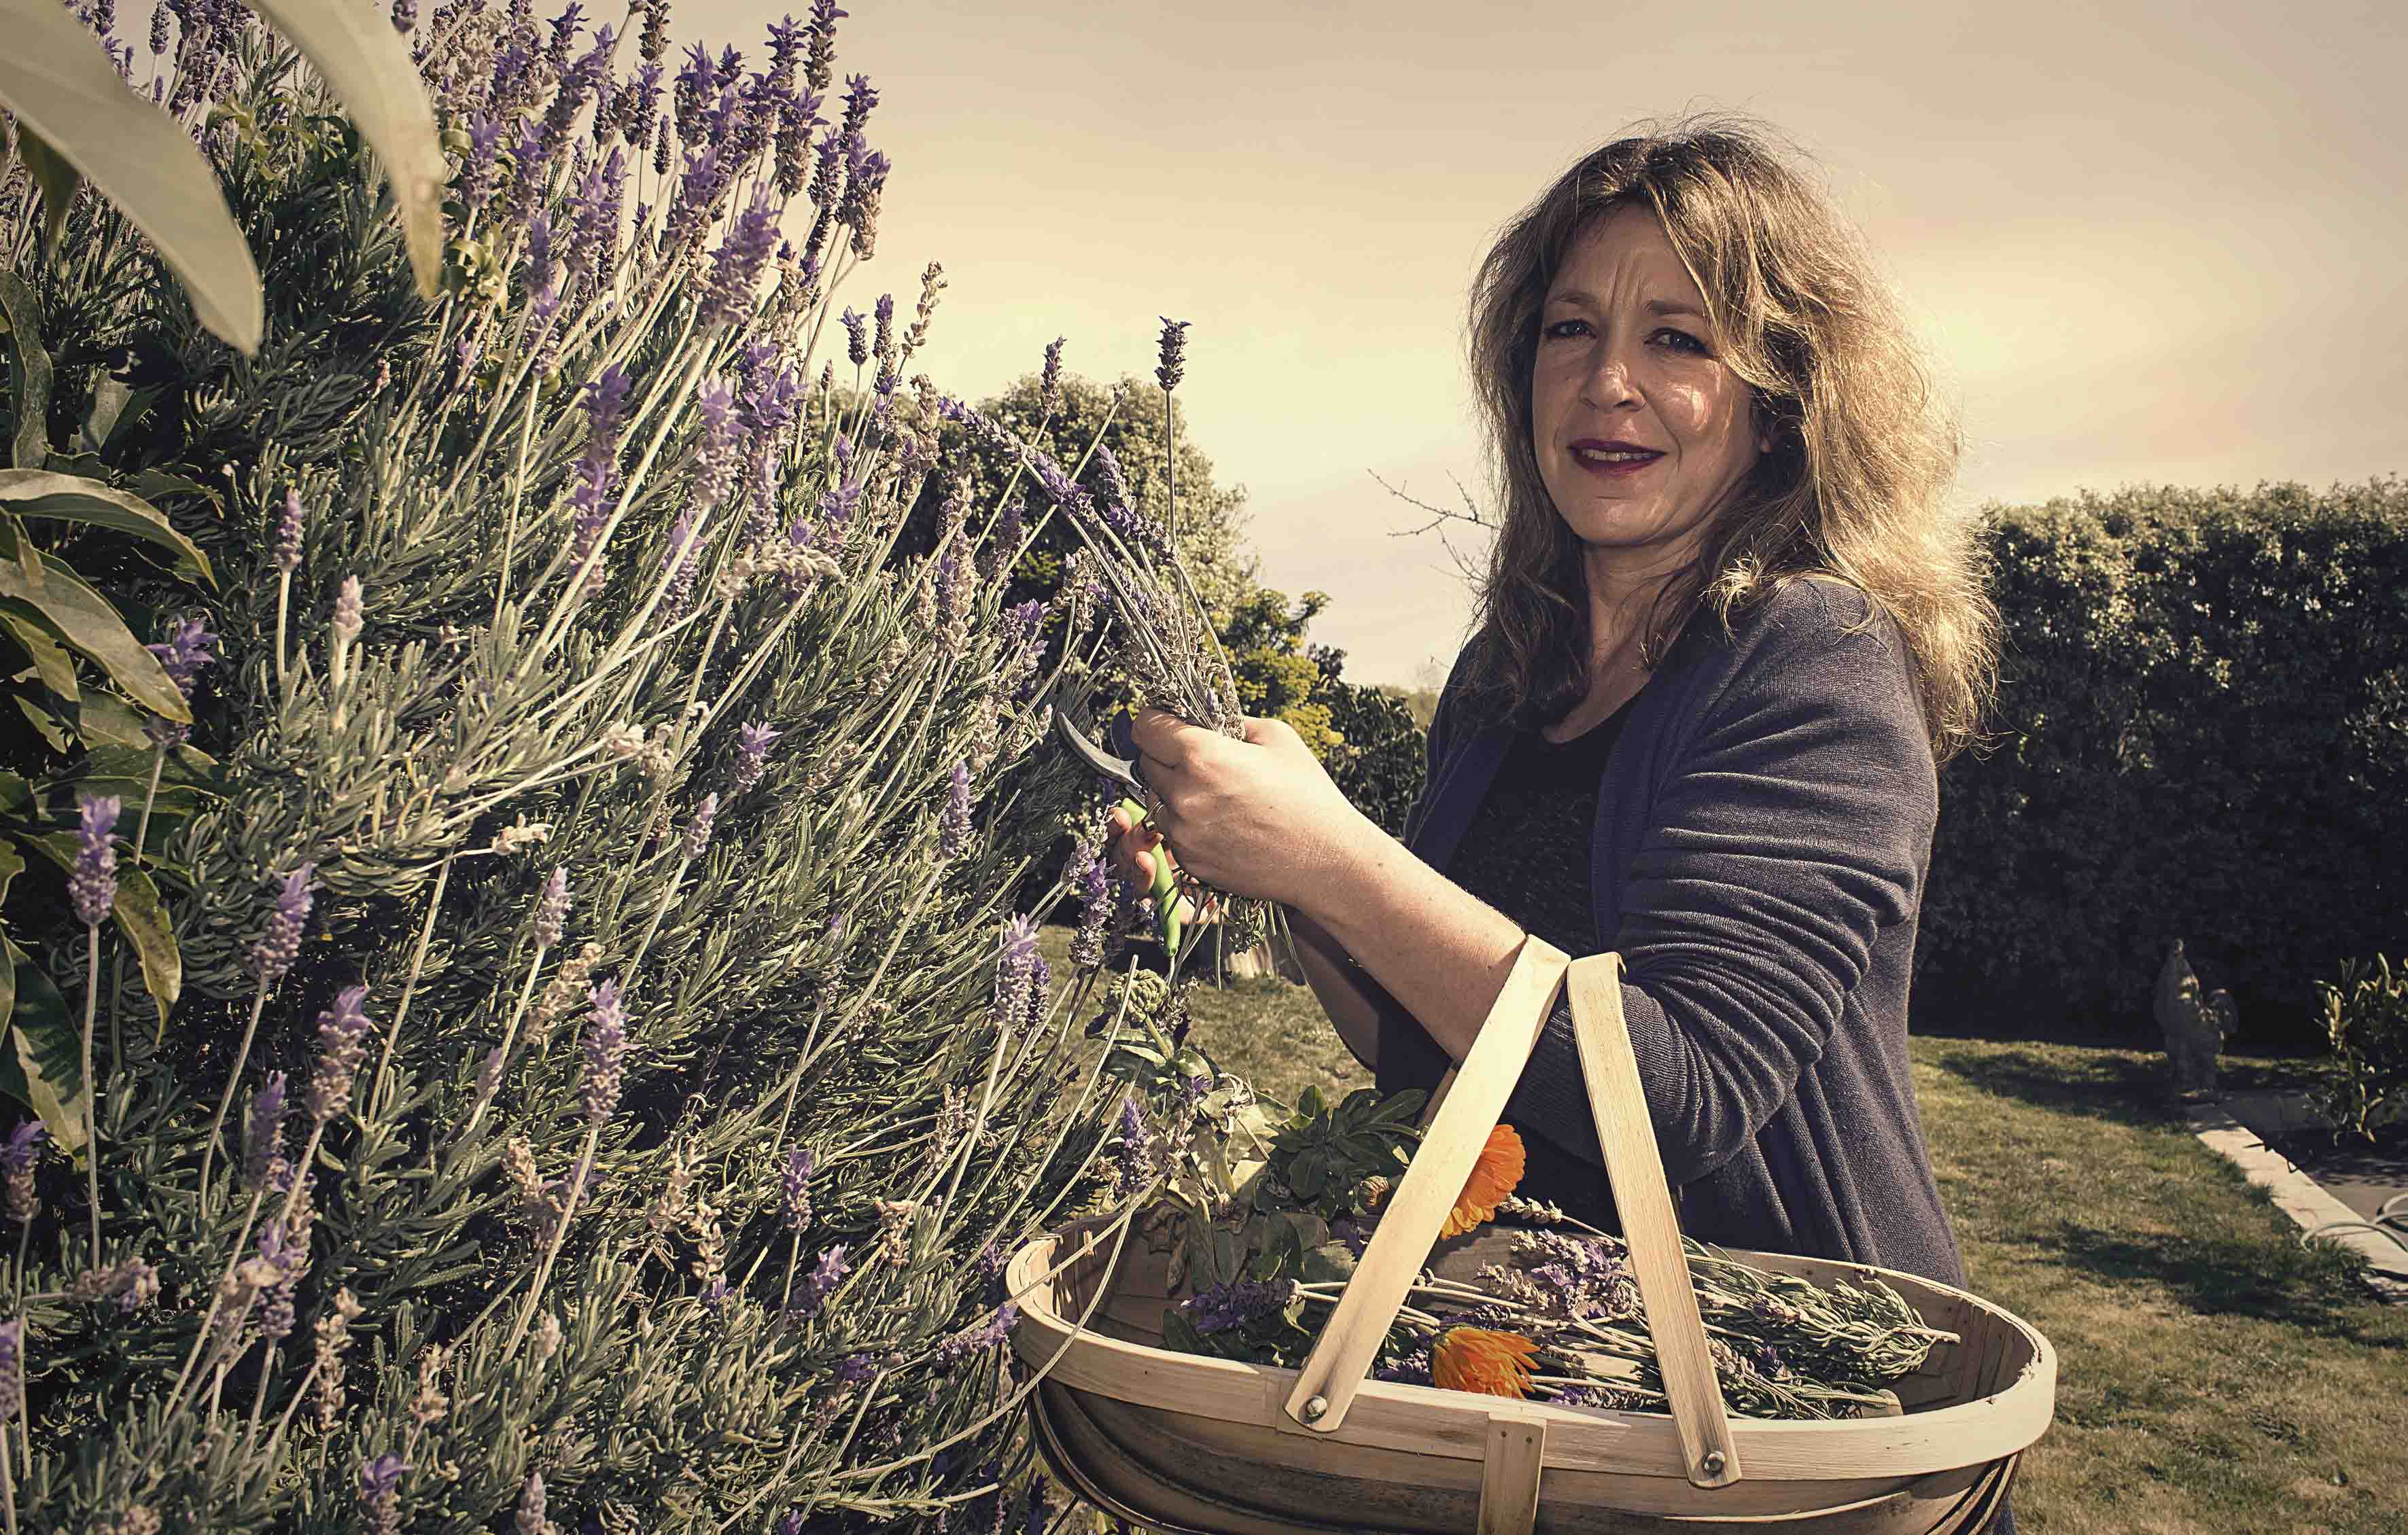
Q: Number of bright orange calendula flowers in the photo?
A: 2